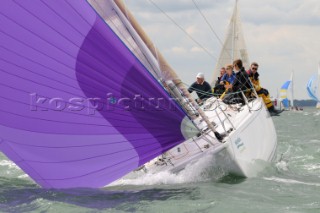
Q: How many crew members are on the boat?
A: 5